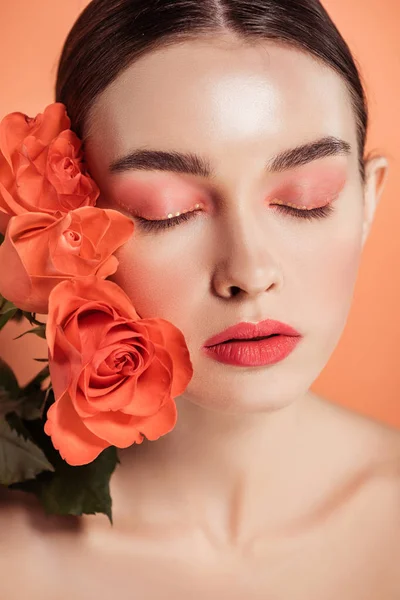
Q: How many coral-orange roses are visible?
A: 3